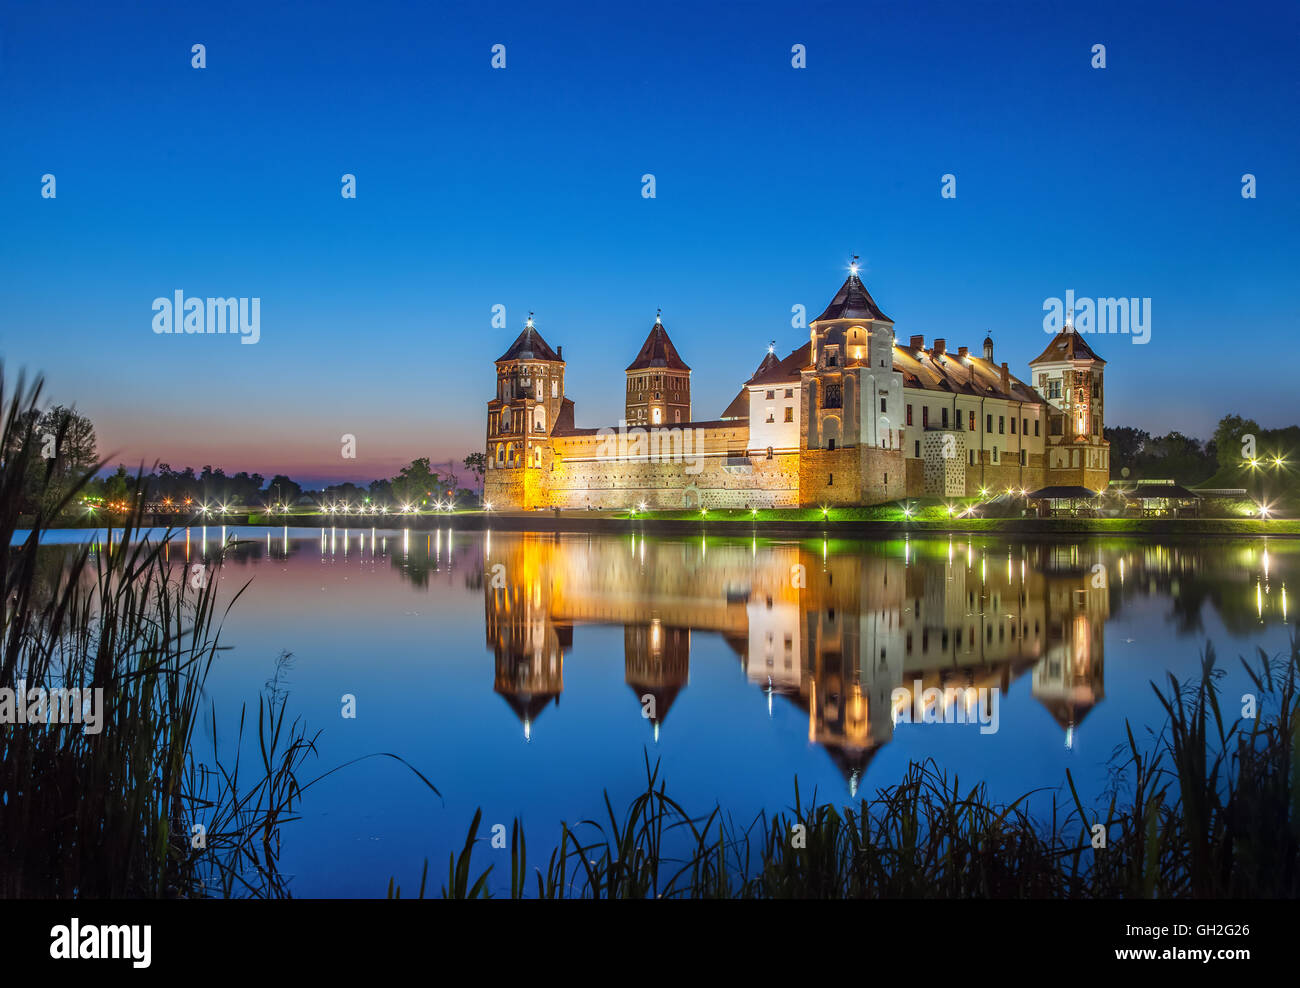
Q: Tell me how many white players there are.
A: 0